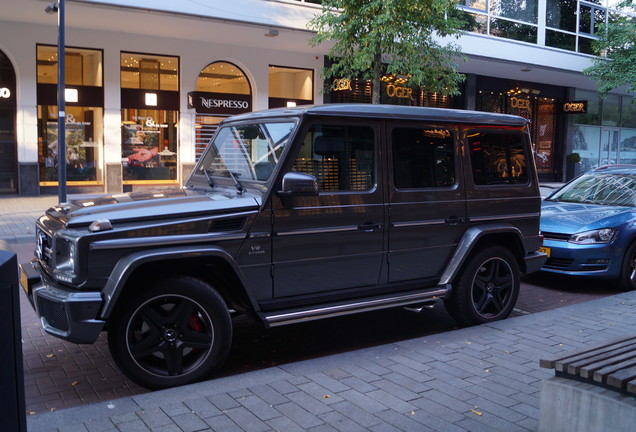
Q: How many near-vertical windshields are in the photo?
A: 1